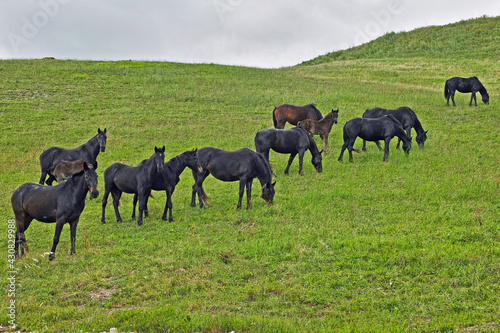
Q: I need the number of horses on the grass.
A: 12